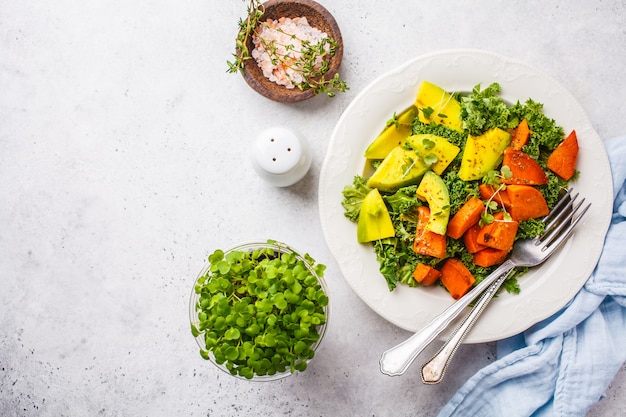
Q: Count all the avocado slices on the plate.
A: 7